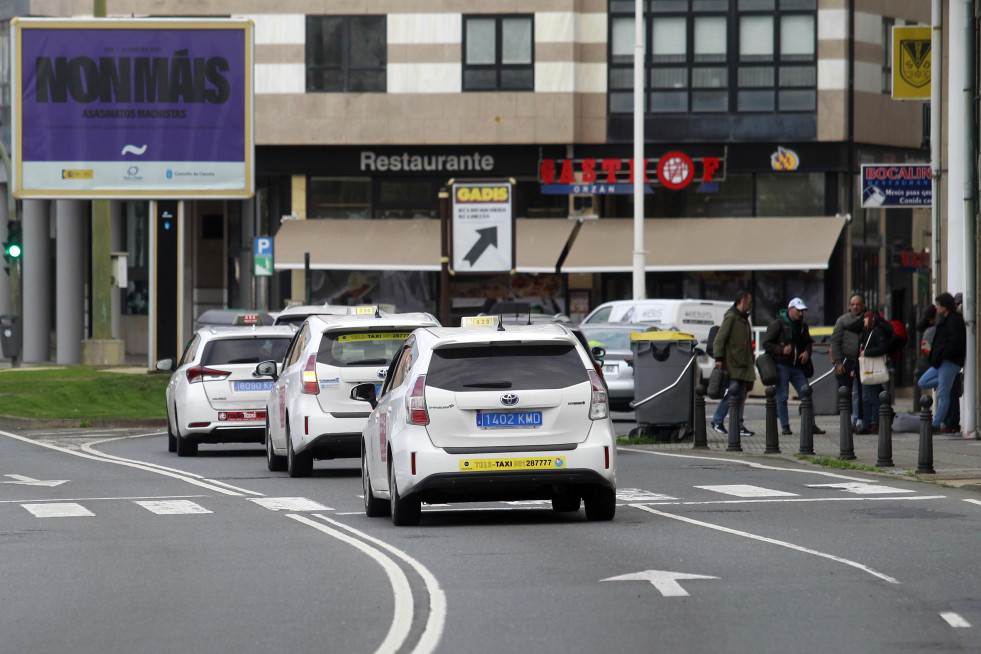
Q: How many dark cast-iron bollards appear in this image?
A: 7